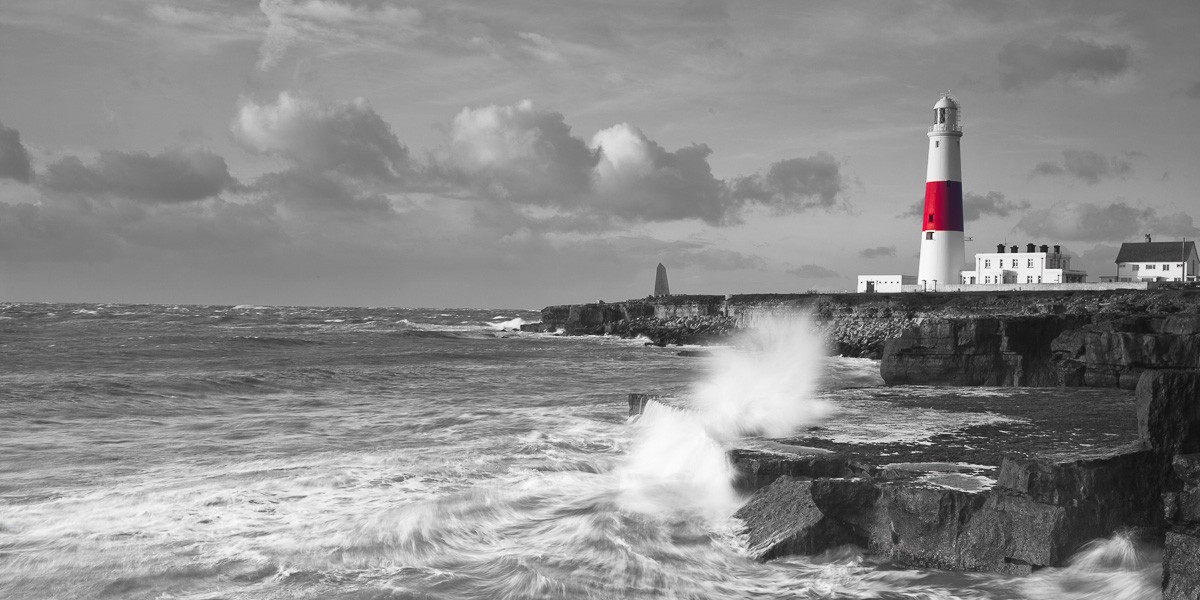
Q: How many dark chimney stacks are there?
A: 5